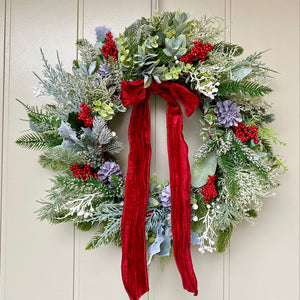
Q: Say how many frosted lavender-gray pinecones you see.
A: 4